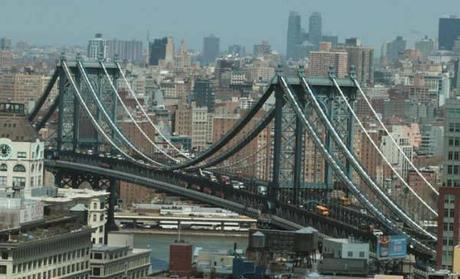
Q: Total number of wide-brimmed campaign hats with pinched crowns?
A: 0